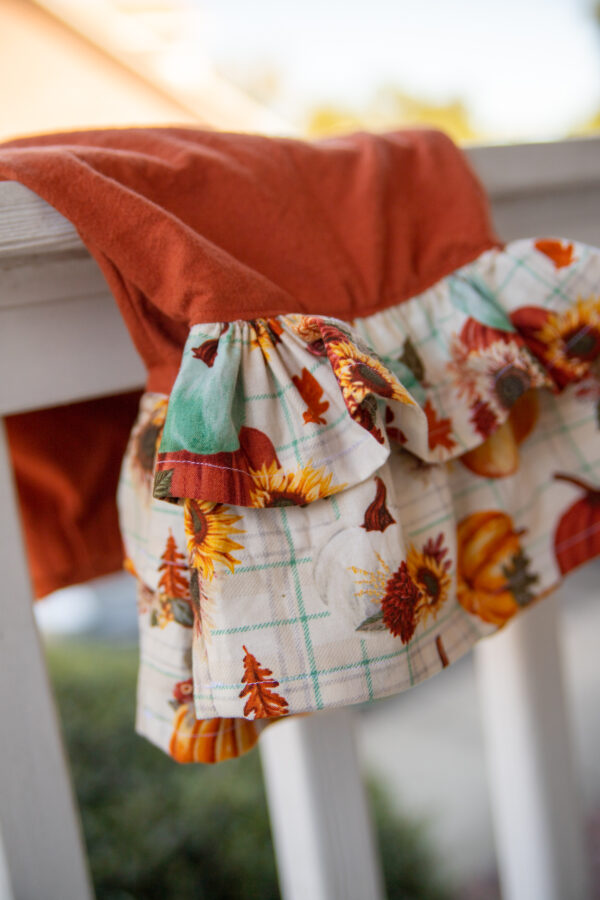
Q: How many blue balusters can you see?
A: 0